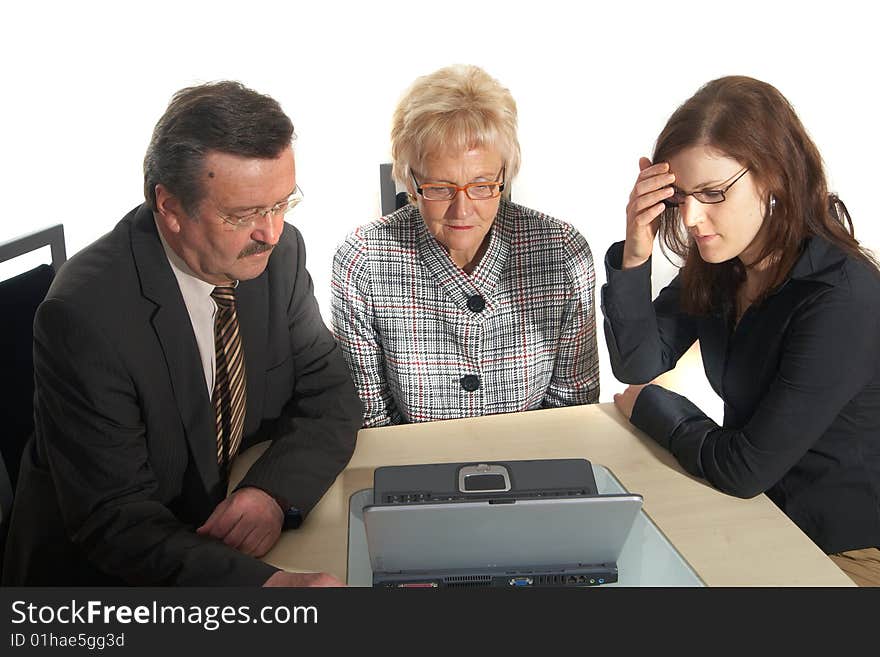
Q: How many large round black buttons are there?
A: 2